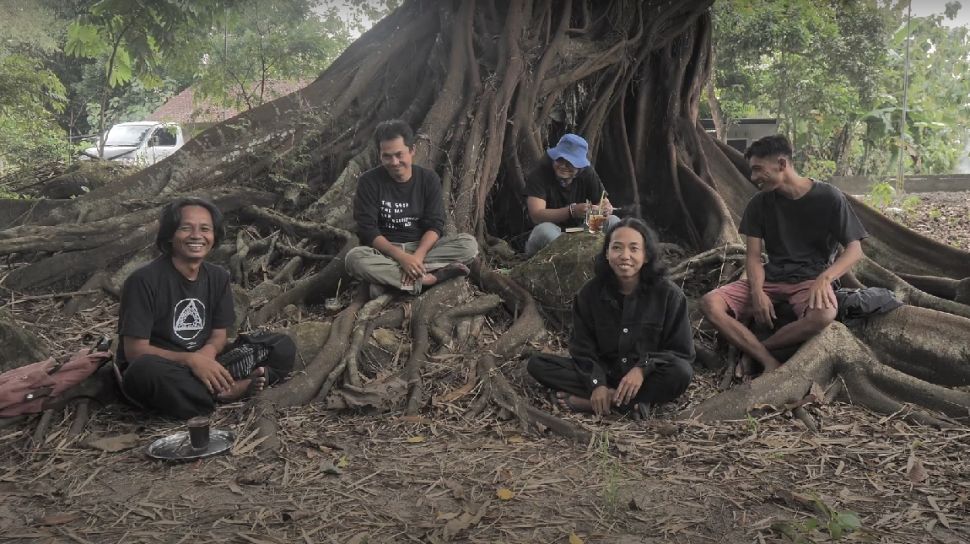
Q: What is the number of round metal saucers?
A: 1